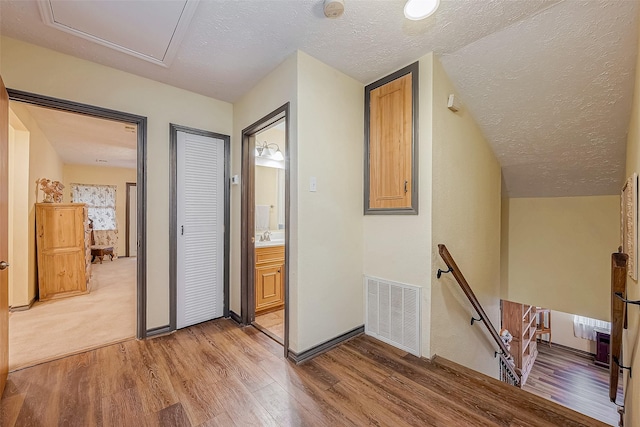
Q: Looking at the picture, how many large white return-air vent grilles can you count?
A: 1